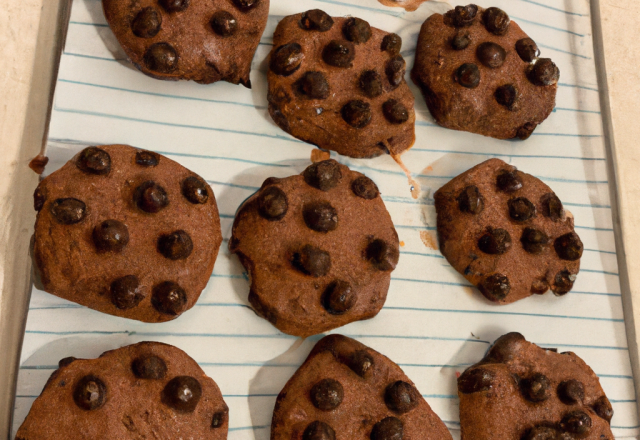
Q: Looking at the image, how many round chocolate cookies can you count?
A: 9